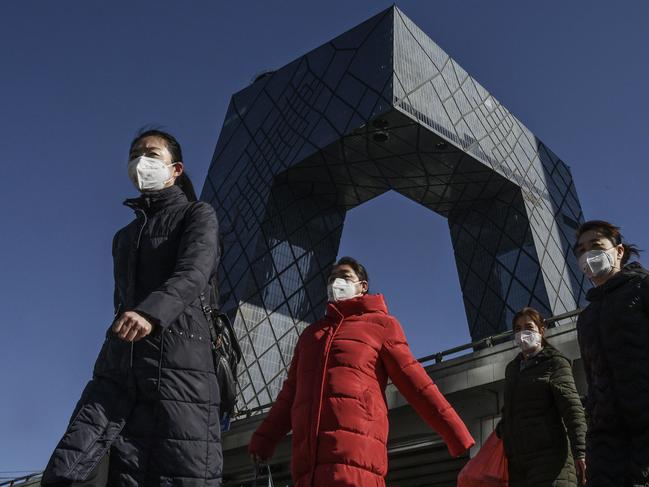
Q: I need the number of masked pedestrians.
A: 4